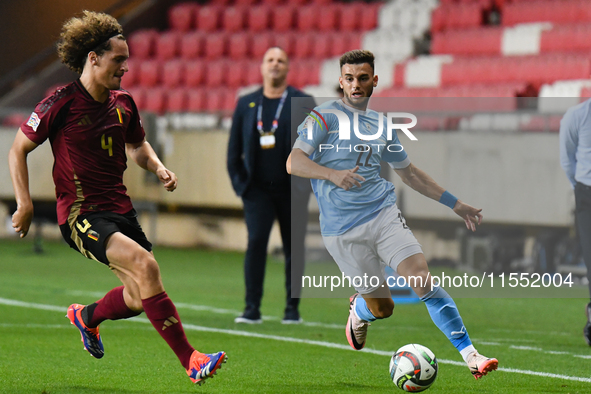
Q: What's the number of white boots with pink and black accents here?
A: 2